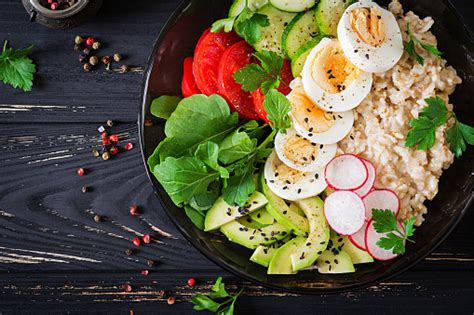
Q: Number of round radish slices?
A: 6